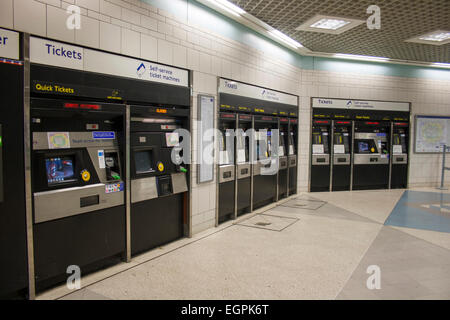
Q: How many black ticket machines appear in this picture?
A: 11